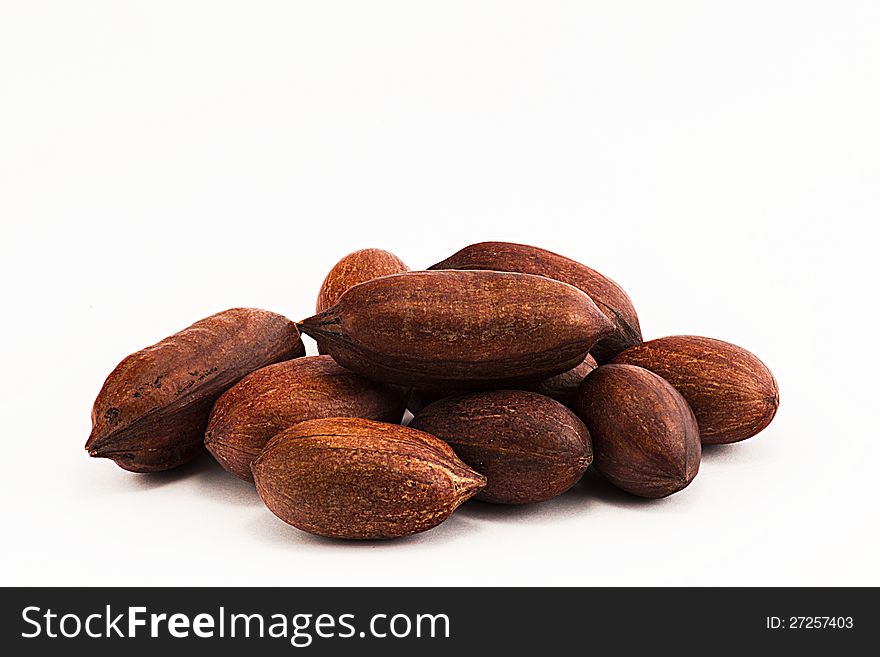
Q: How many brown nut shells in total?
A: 10